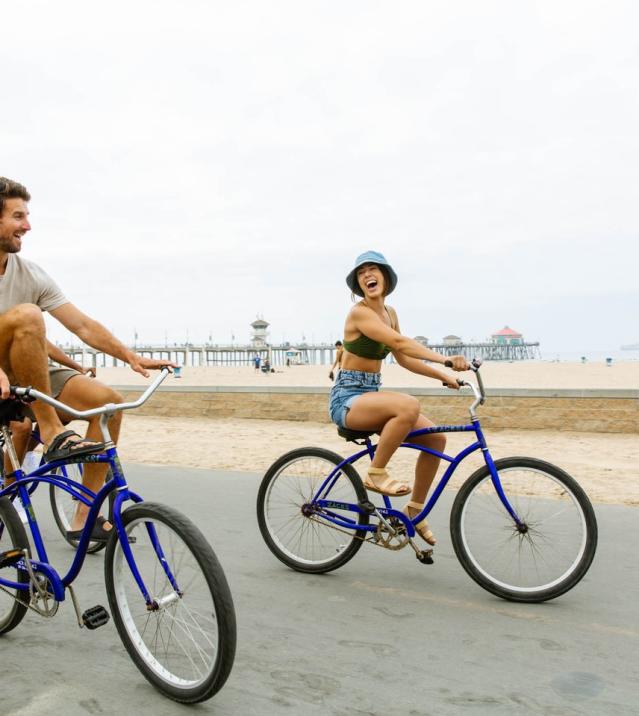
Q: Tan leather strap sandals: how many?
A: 2